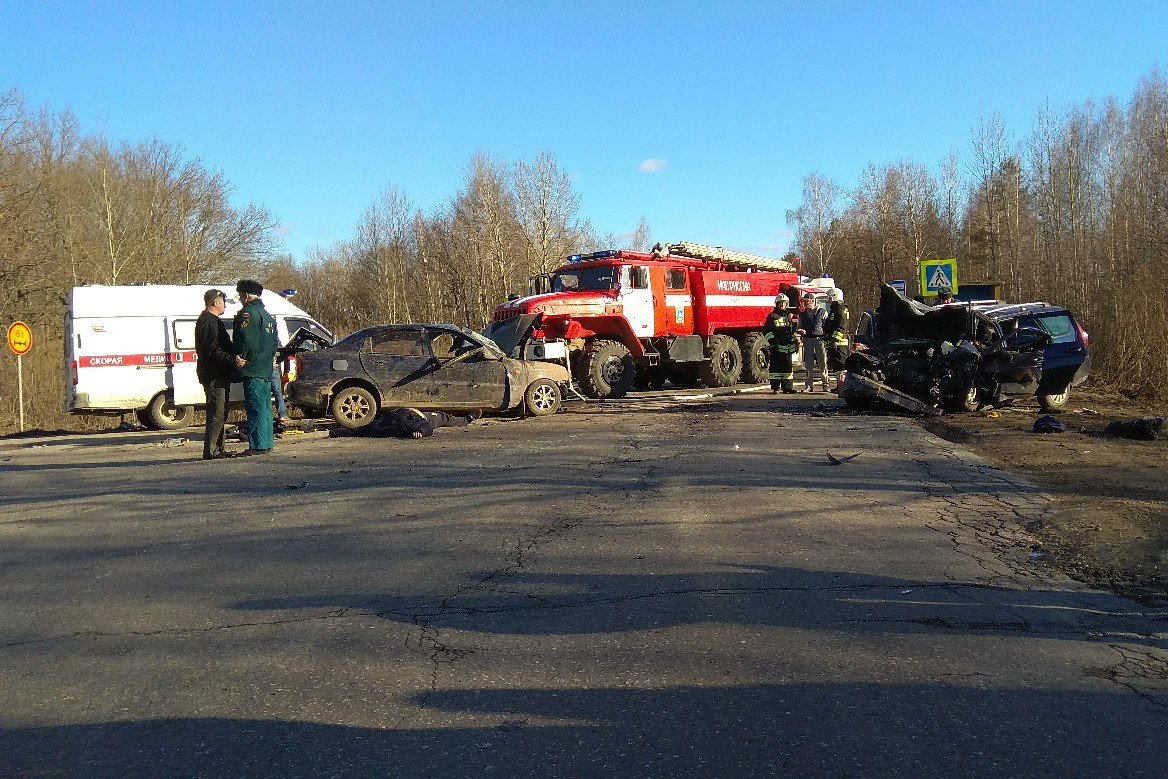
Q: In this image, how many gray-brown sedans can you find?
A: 1